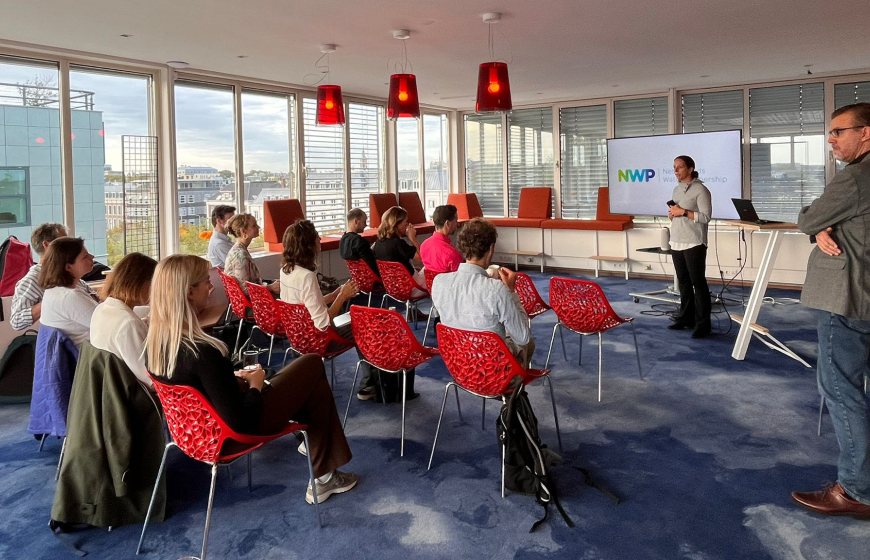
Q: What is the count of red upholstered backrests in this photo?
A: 6